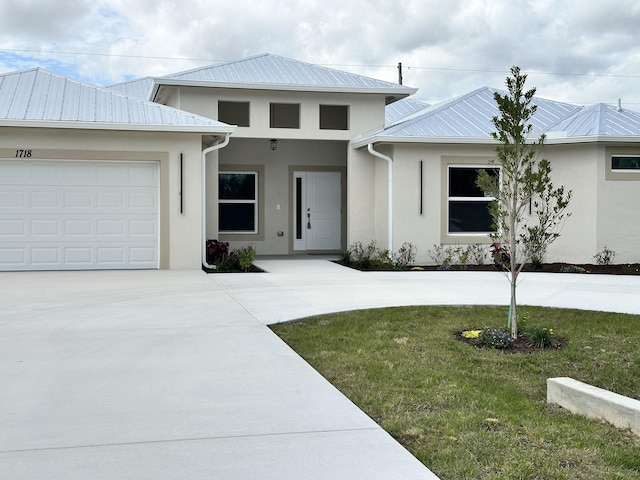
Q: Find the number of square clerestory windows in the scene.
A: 3